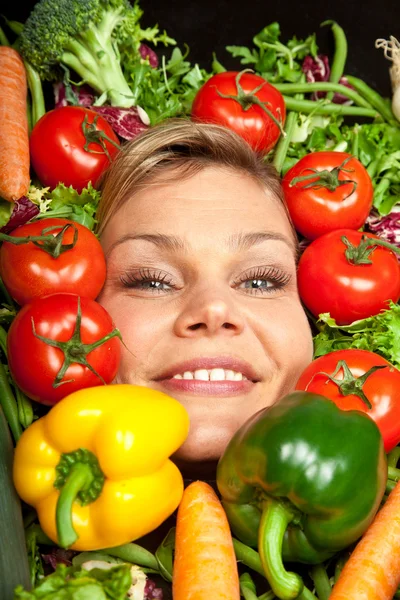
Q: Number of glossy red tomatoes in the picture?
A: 7